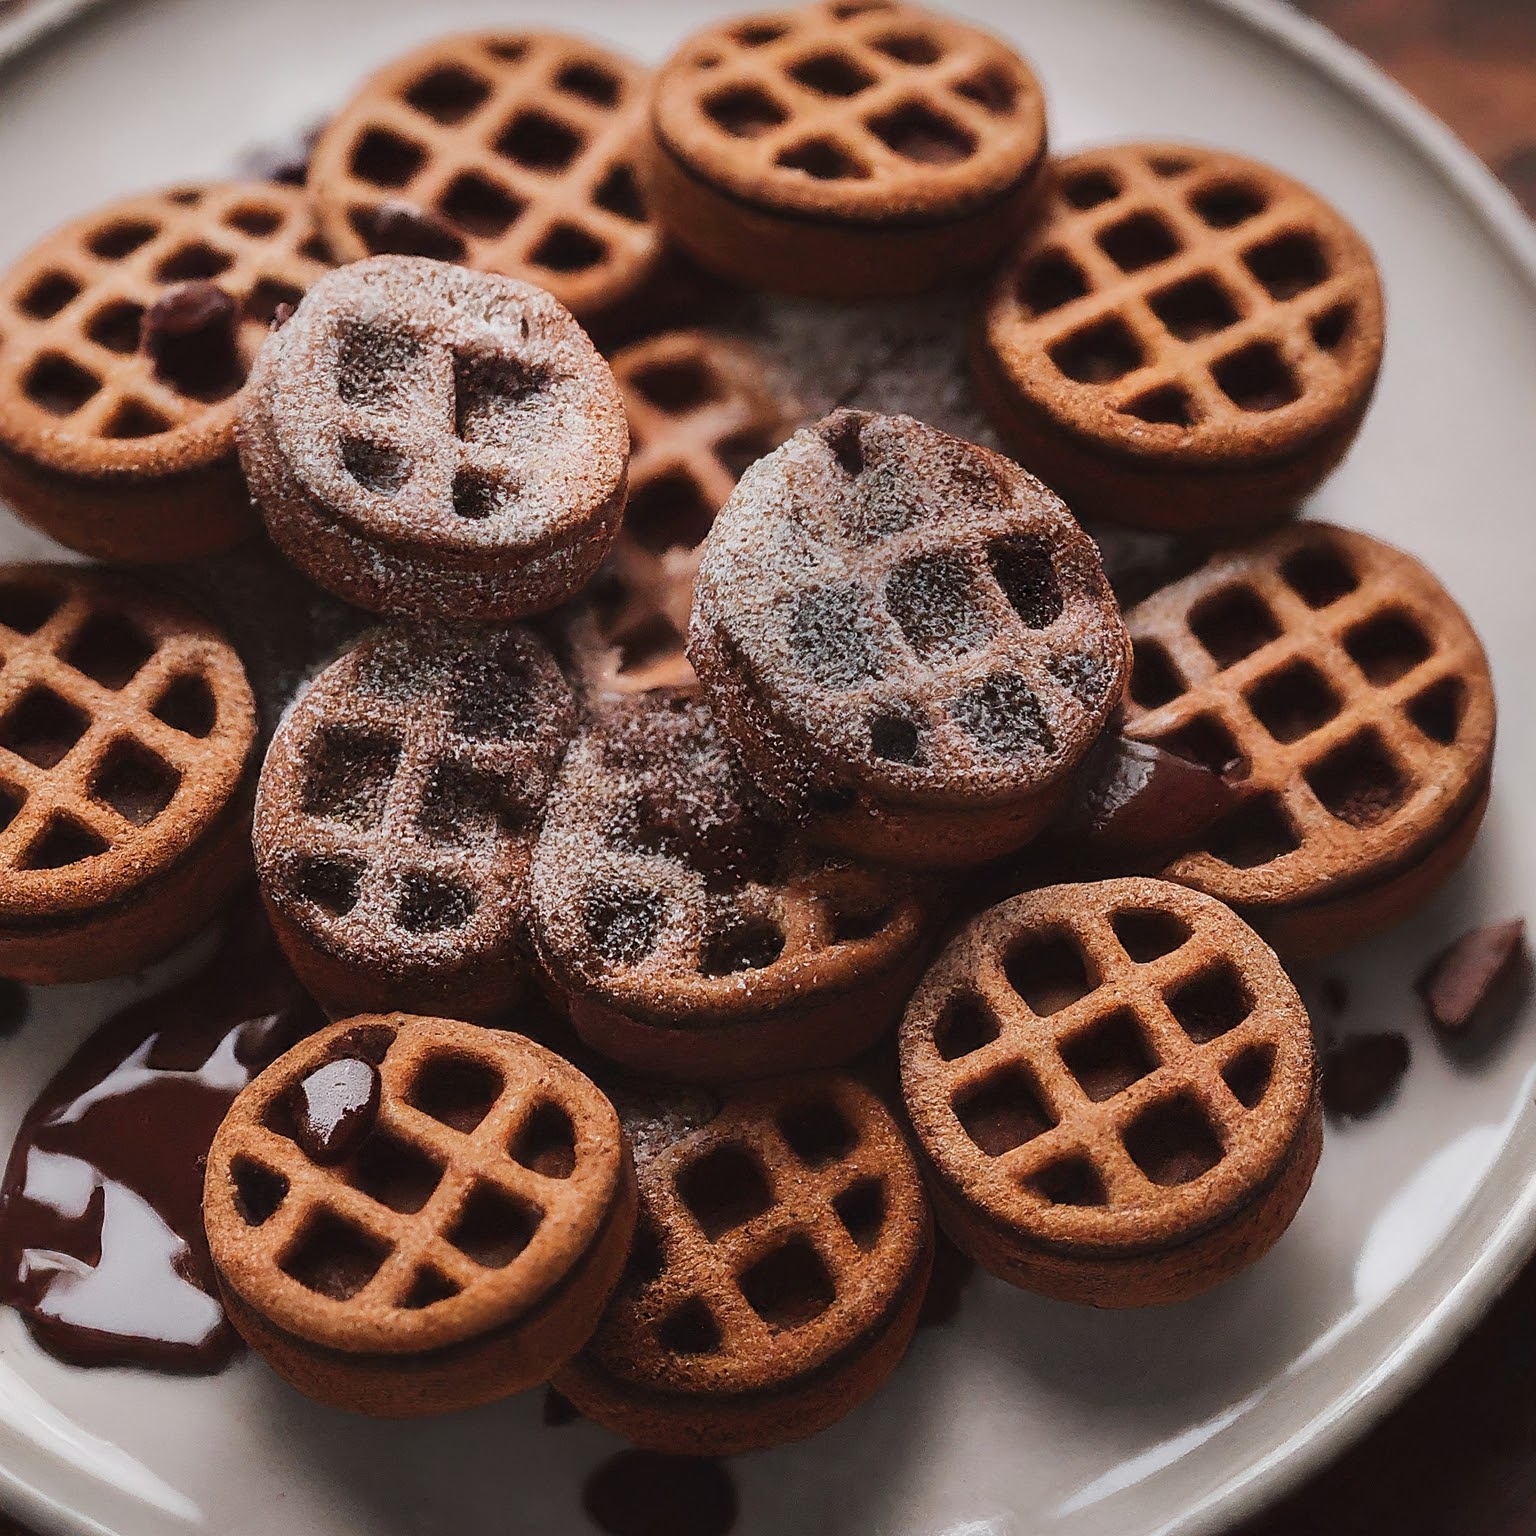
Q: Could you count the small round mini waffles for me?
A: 14